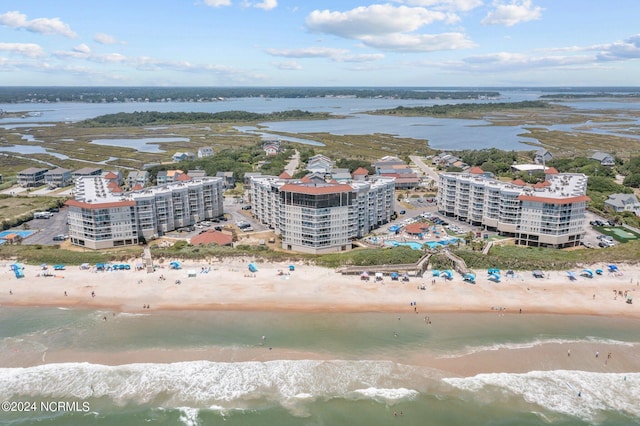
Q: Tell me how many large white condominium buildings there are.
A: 3